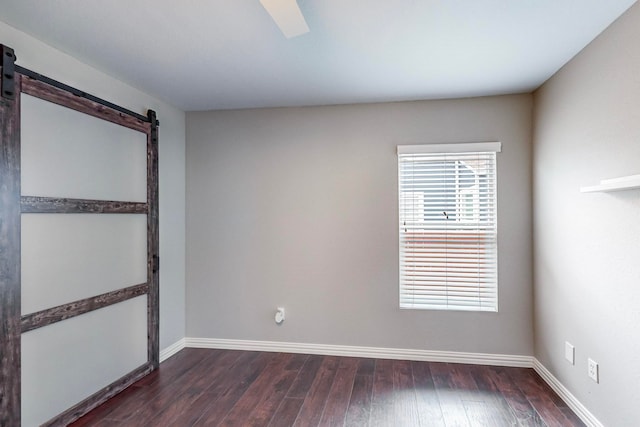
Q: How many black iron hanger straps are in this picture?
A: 2